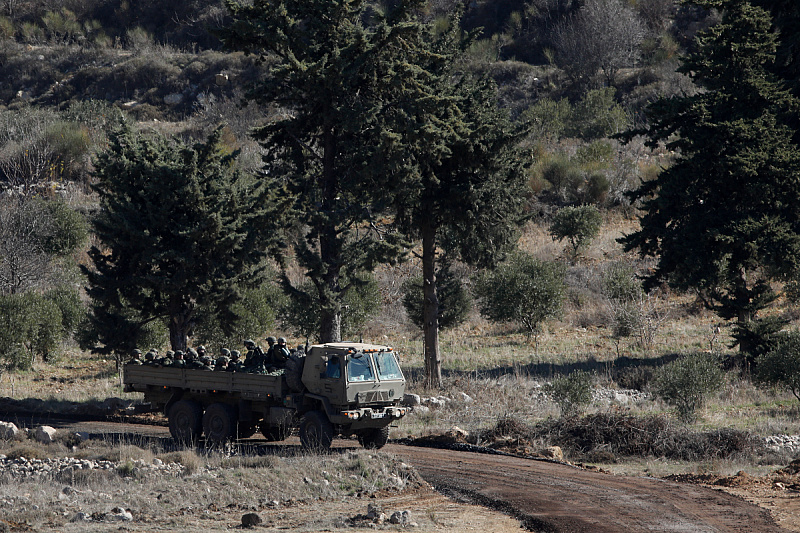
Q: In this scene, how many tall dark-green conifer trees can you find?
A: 4